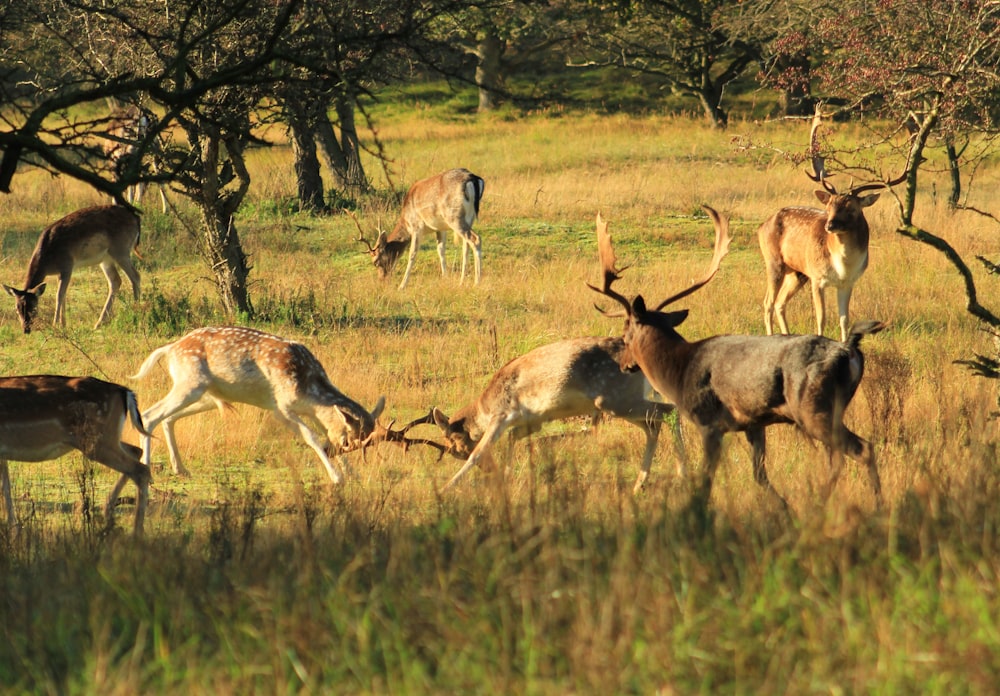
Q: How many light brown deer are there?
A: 4